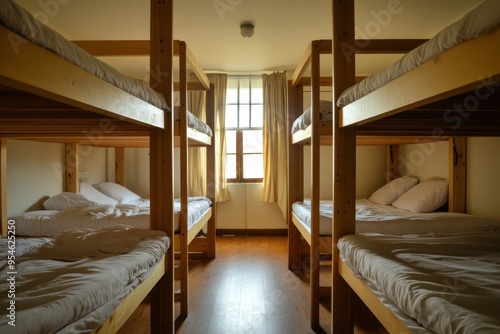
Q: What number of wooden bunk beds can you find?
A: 4